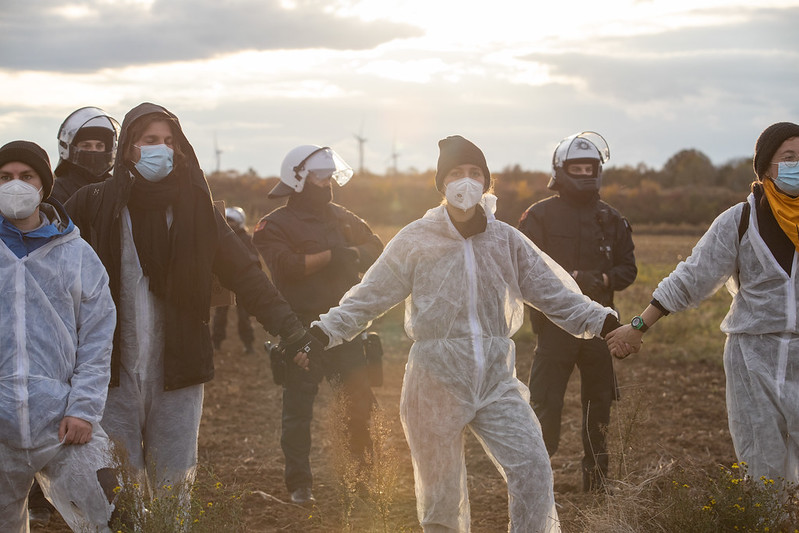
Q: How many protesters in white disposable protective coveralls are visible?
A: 4